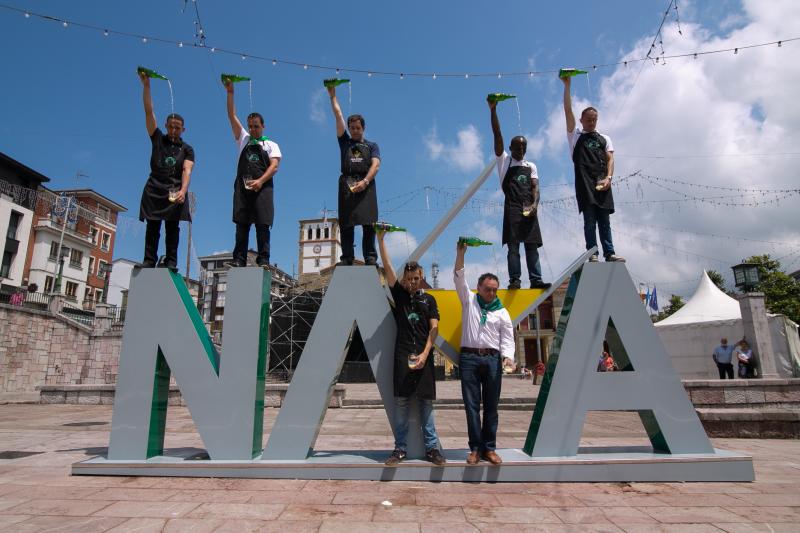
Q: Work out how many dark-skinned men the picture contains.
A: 1